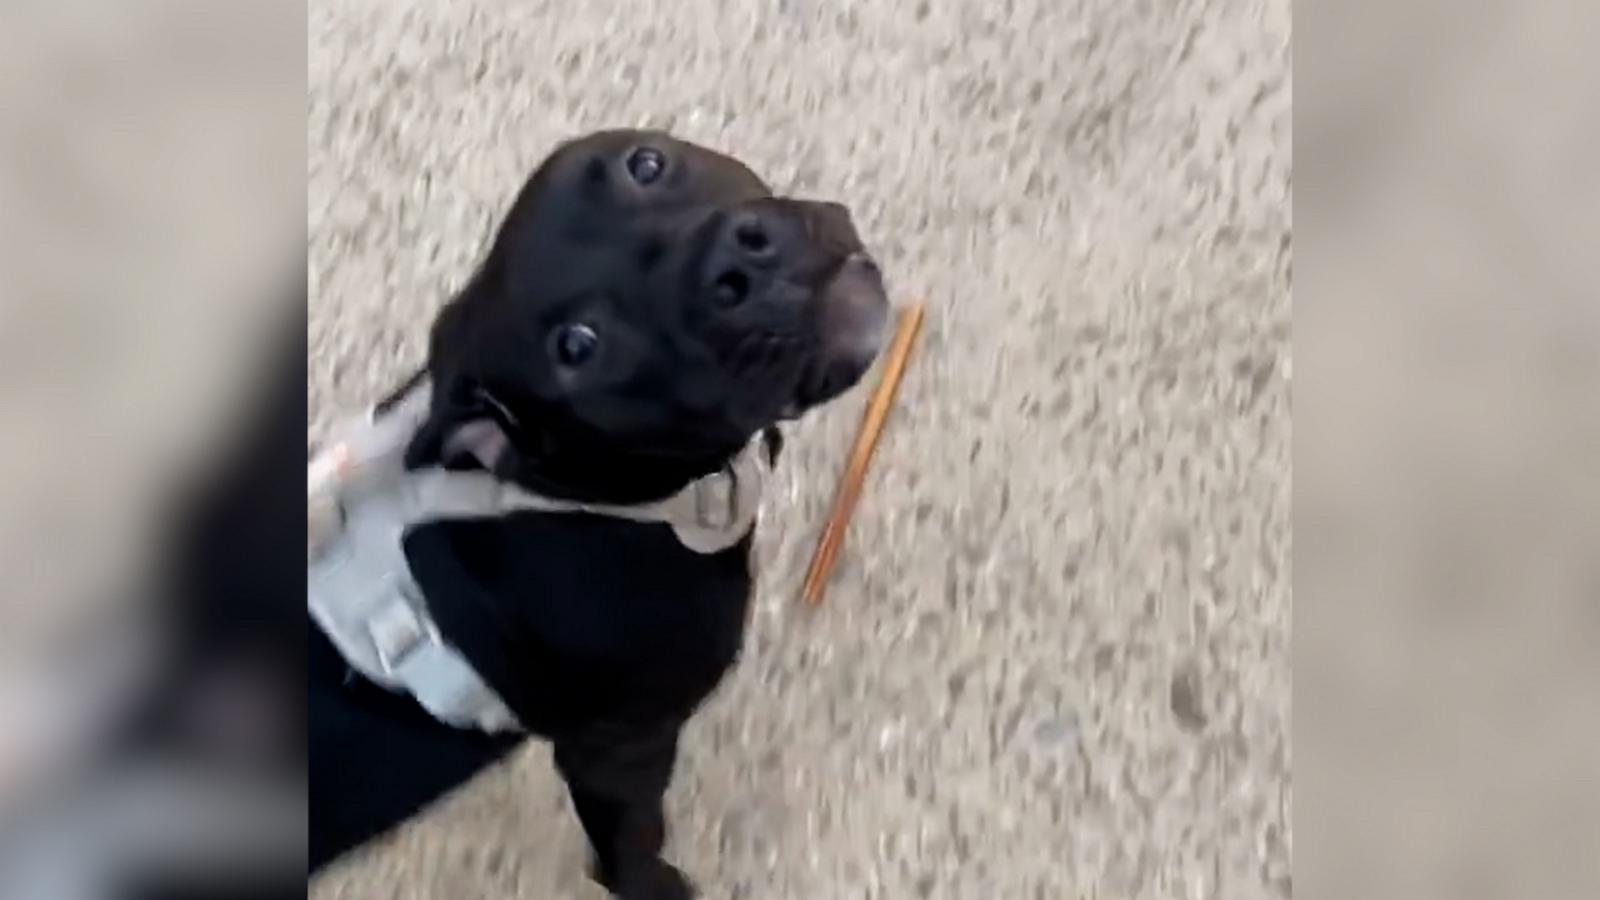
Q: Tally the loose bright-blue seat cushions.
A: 0